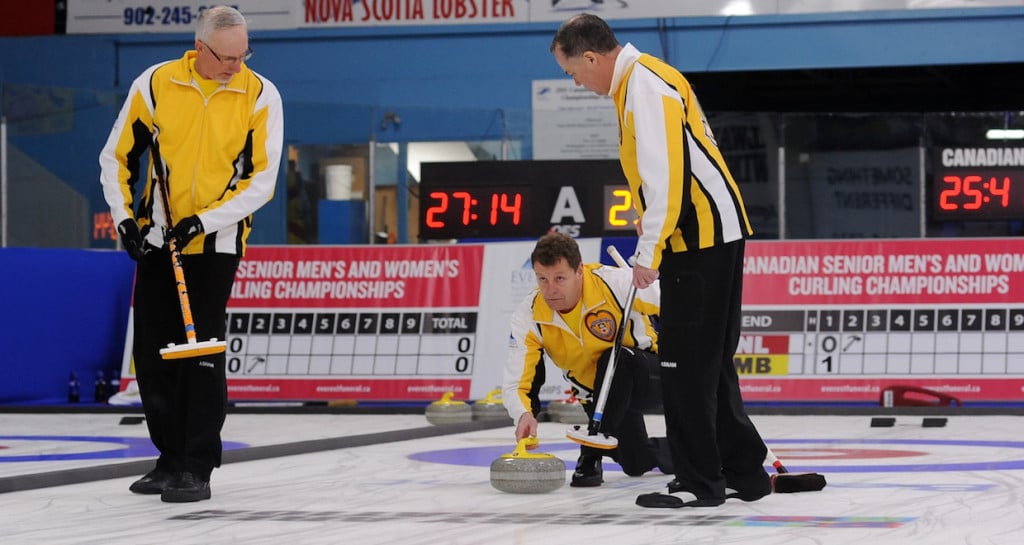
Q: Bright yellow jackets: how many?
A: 3